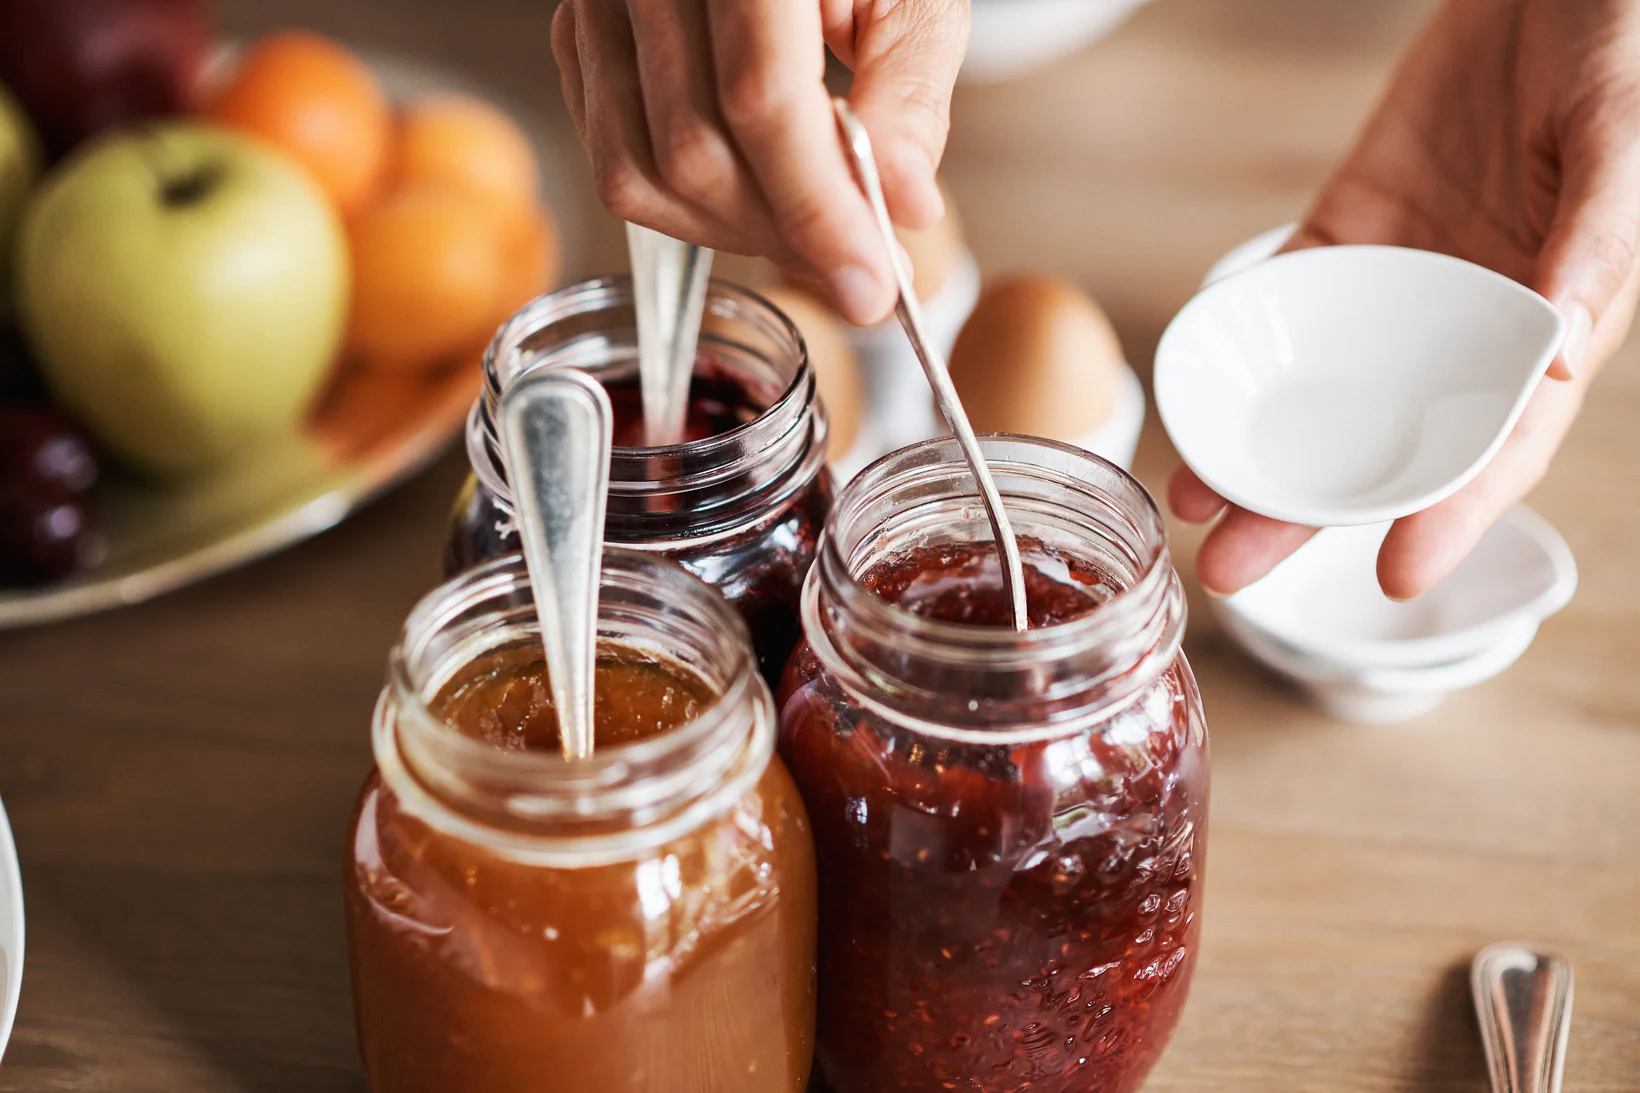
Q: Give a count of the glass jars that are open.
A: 3